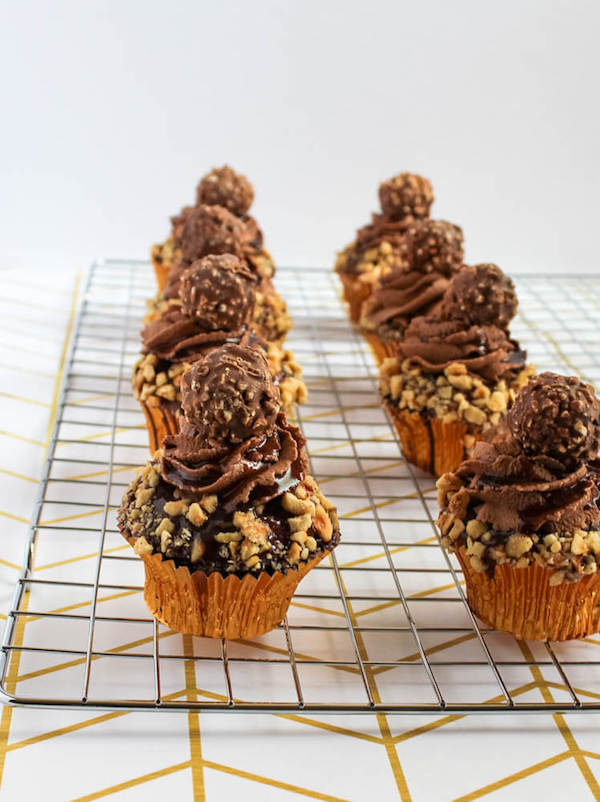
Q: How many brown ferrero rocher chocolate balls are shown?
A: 8